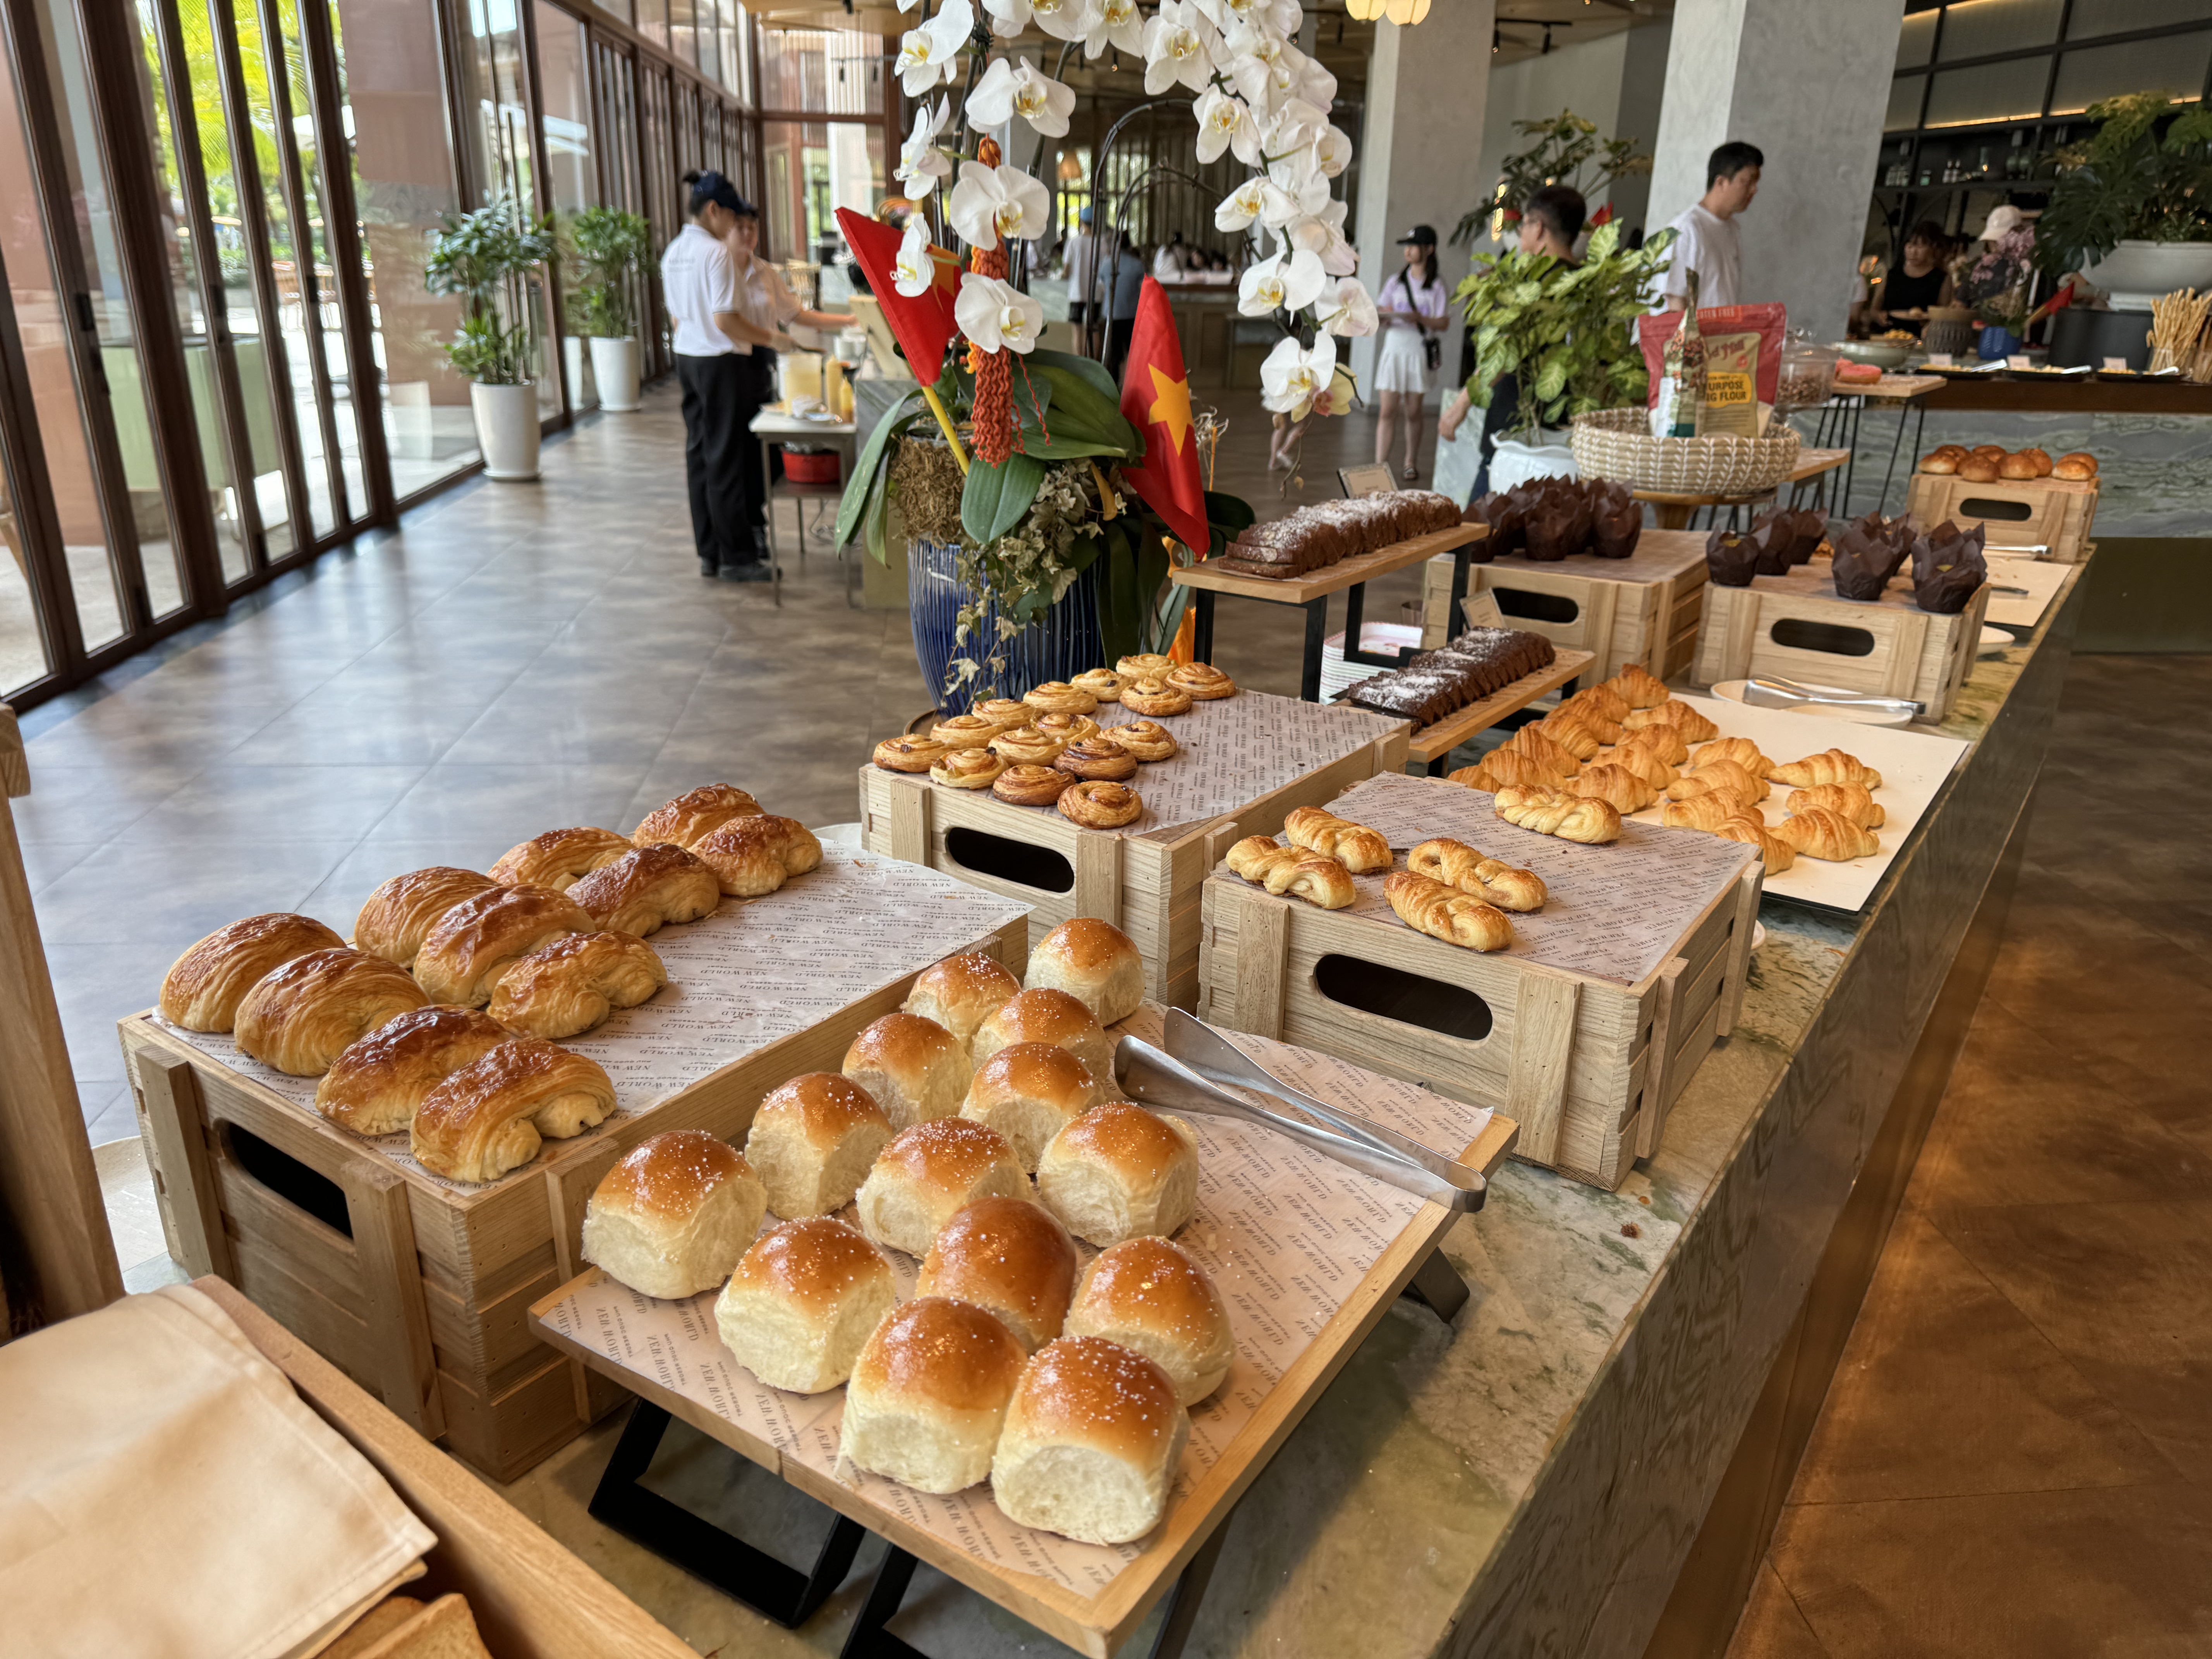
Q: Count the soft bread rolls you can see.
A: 14